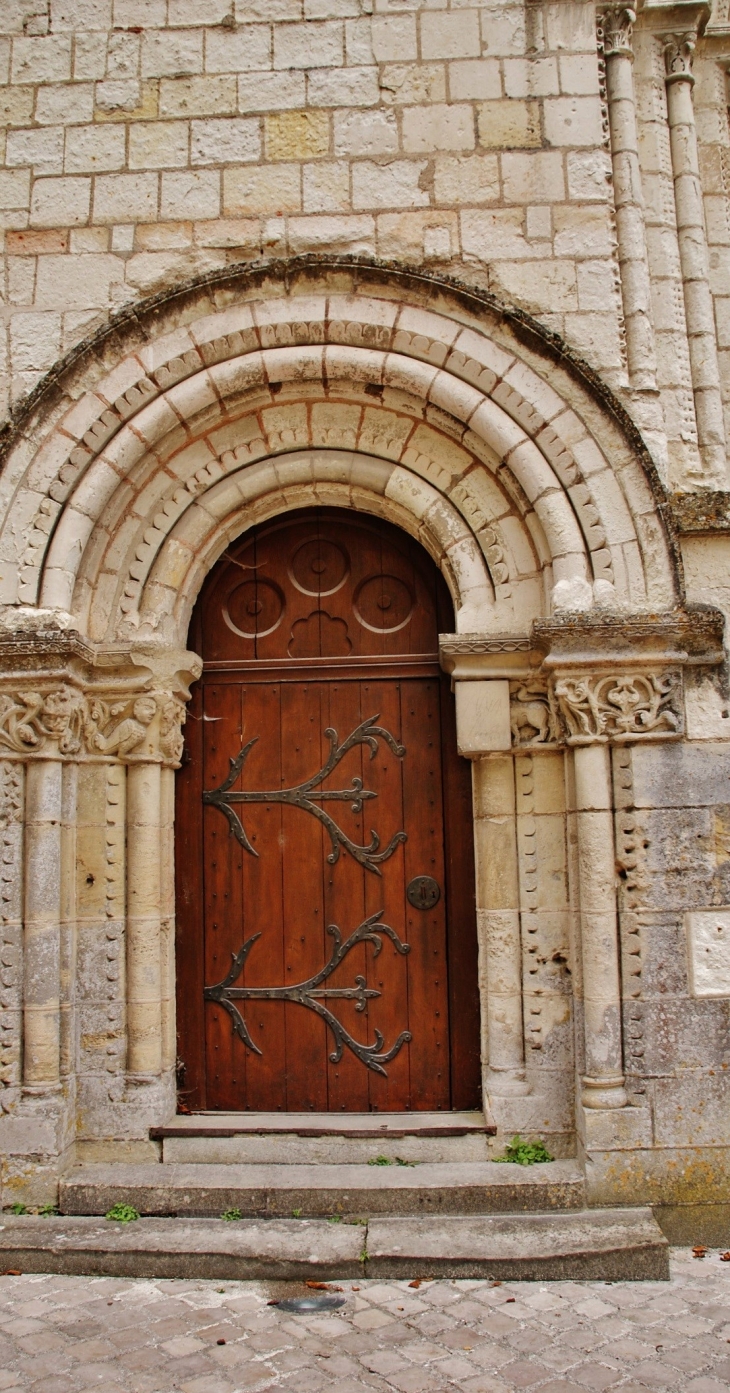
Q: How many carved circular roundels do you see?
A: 3